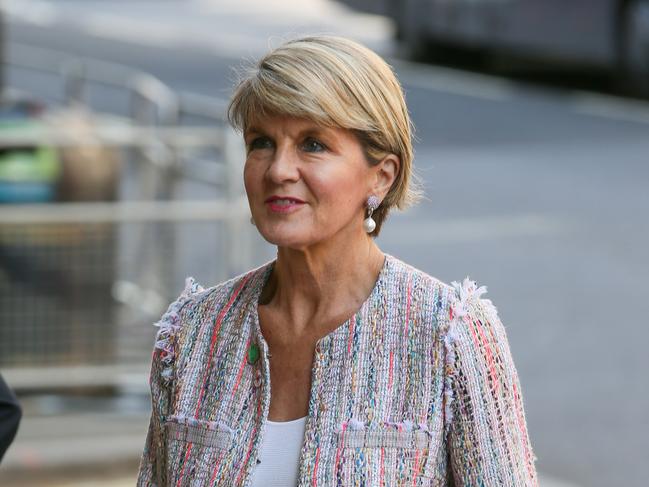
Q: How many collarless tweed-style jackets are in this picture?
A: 1